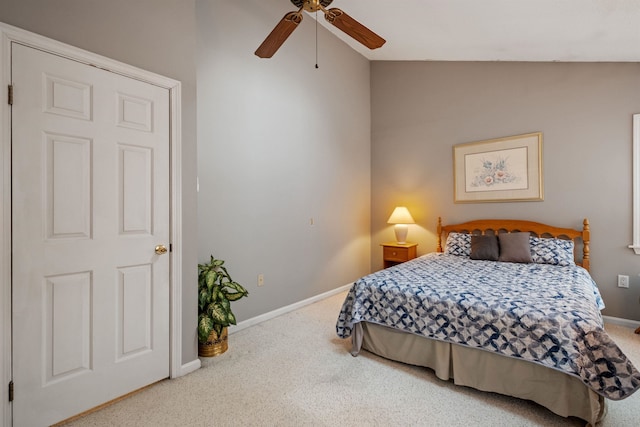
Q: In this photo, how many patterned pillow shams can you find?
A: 2